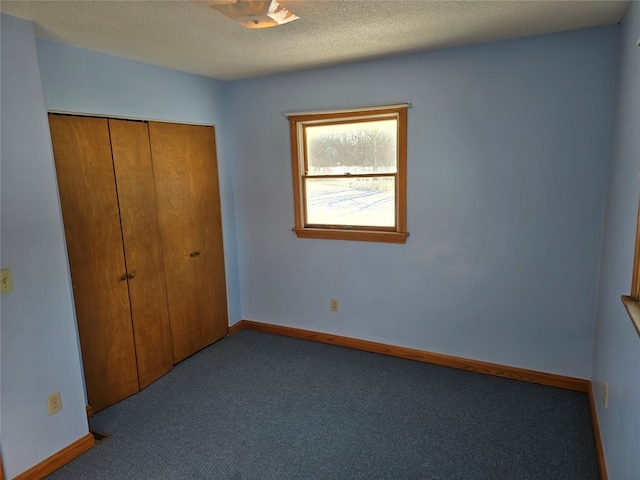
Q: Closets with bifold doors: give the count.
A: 1